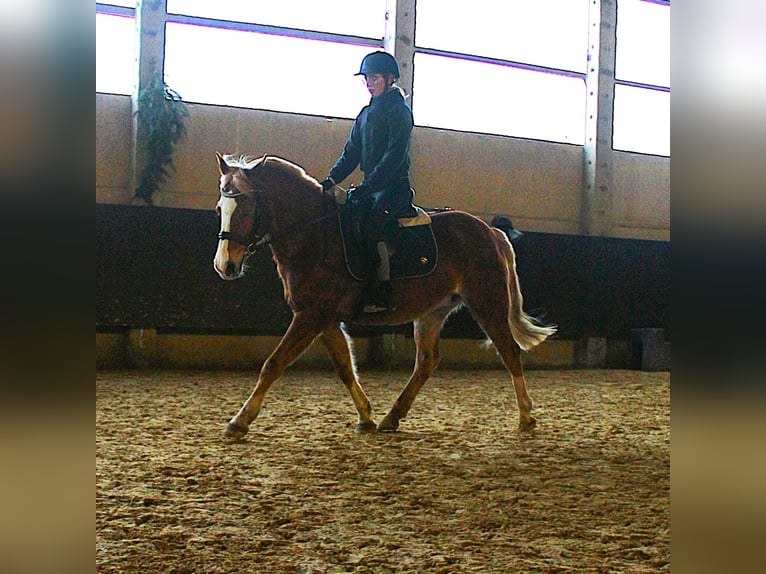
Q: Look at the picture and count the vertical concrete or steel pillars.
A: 3